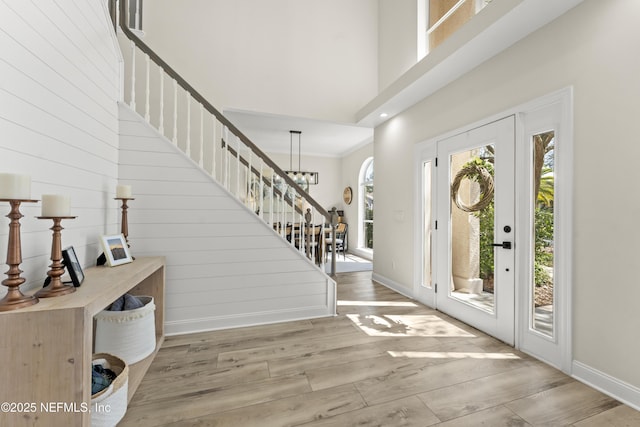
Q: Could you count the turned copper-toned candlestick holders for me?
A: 3